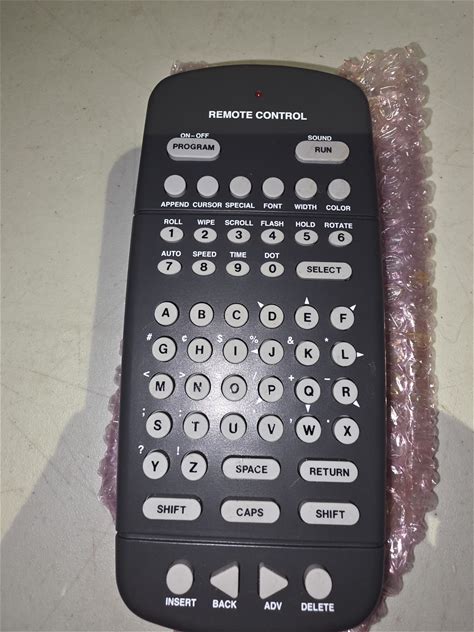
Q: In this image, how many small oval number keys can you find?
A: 10